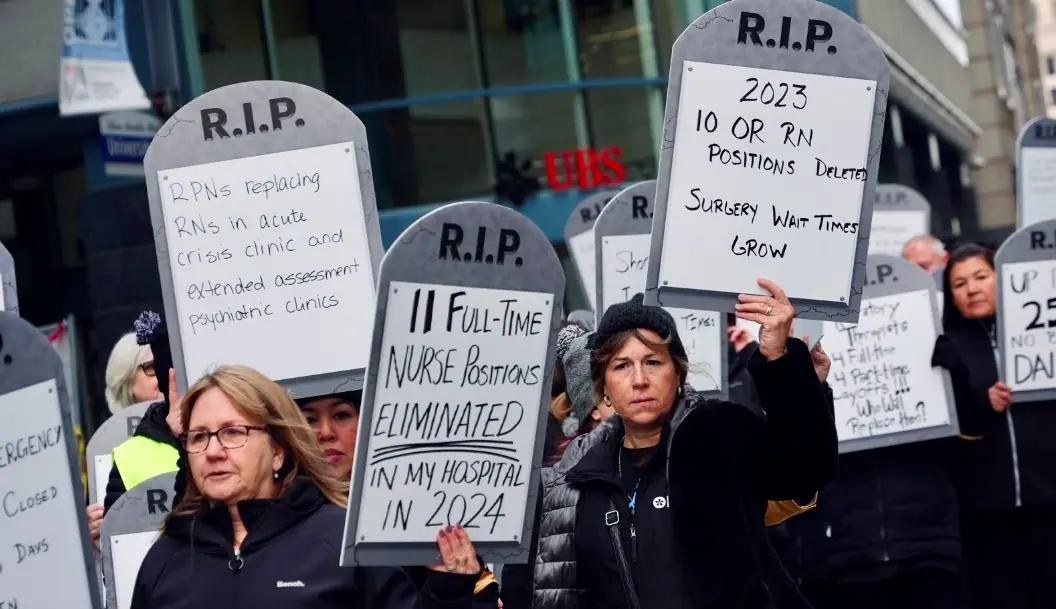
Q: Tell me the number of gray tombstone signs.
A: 13